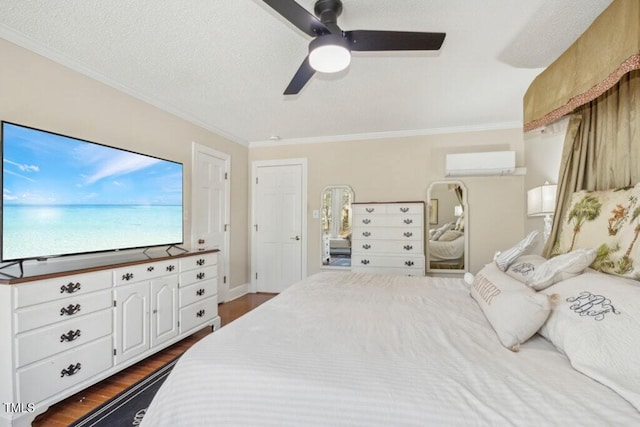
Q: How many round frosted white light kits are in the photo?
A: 1